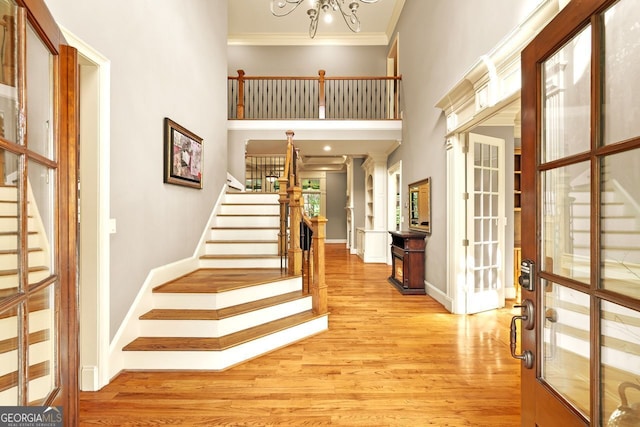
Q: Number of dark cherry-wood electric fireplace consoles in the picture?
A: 1